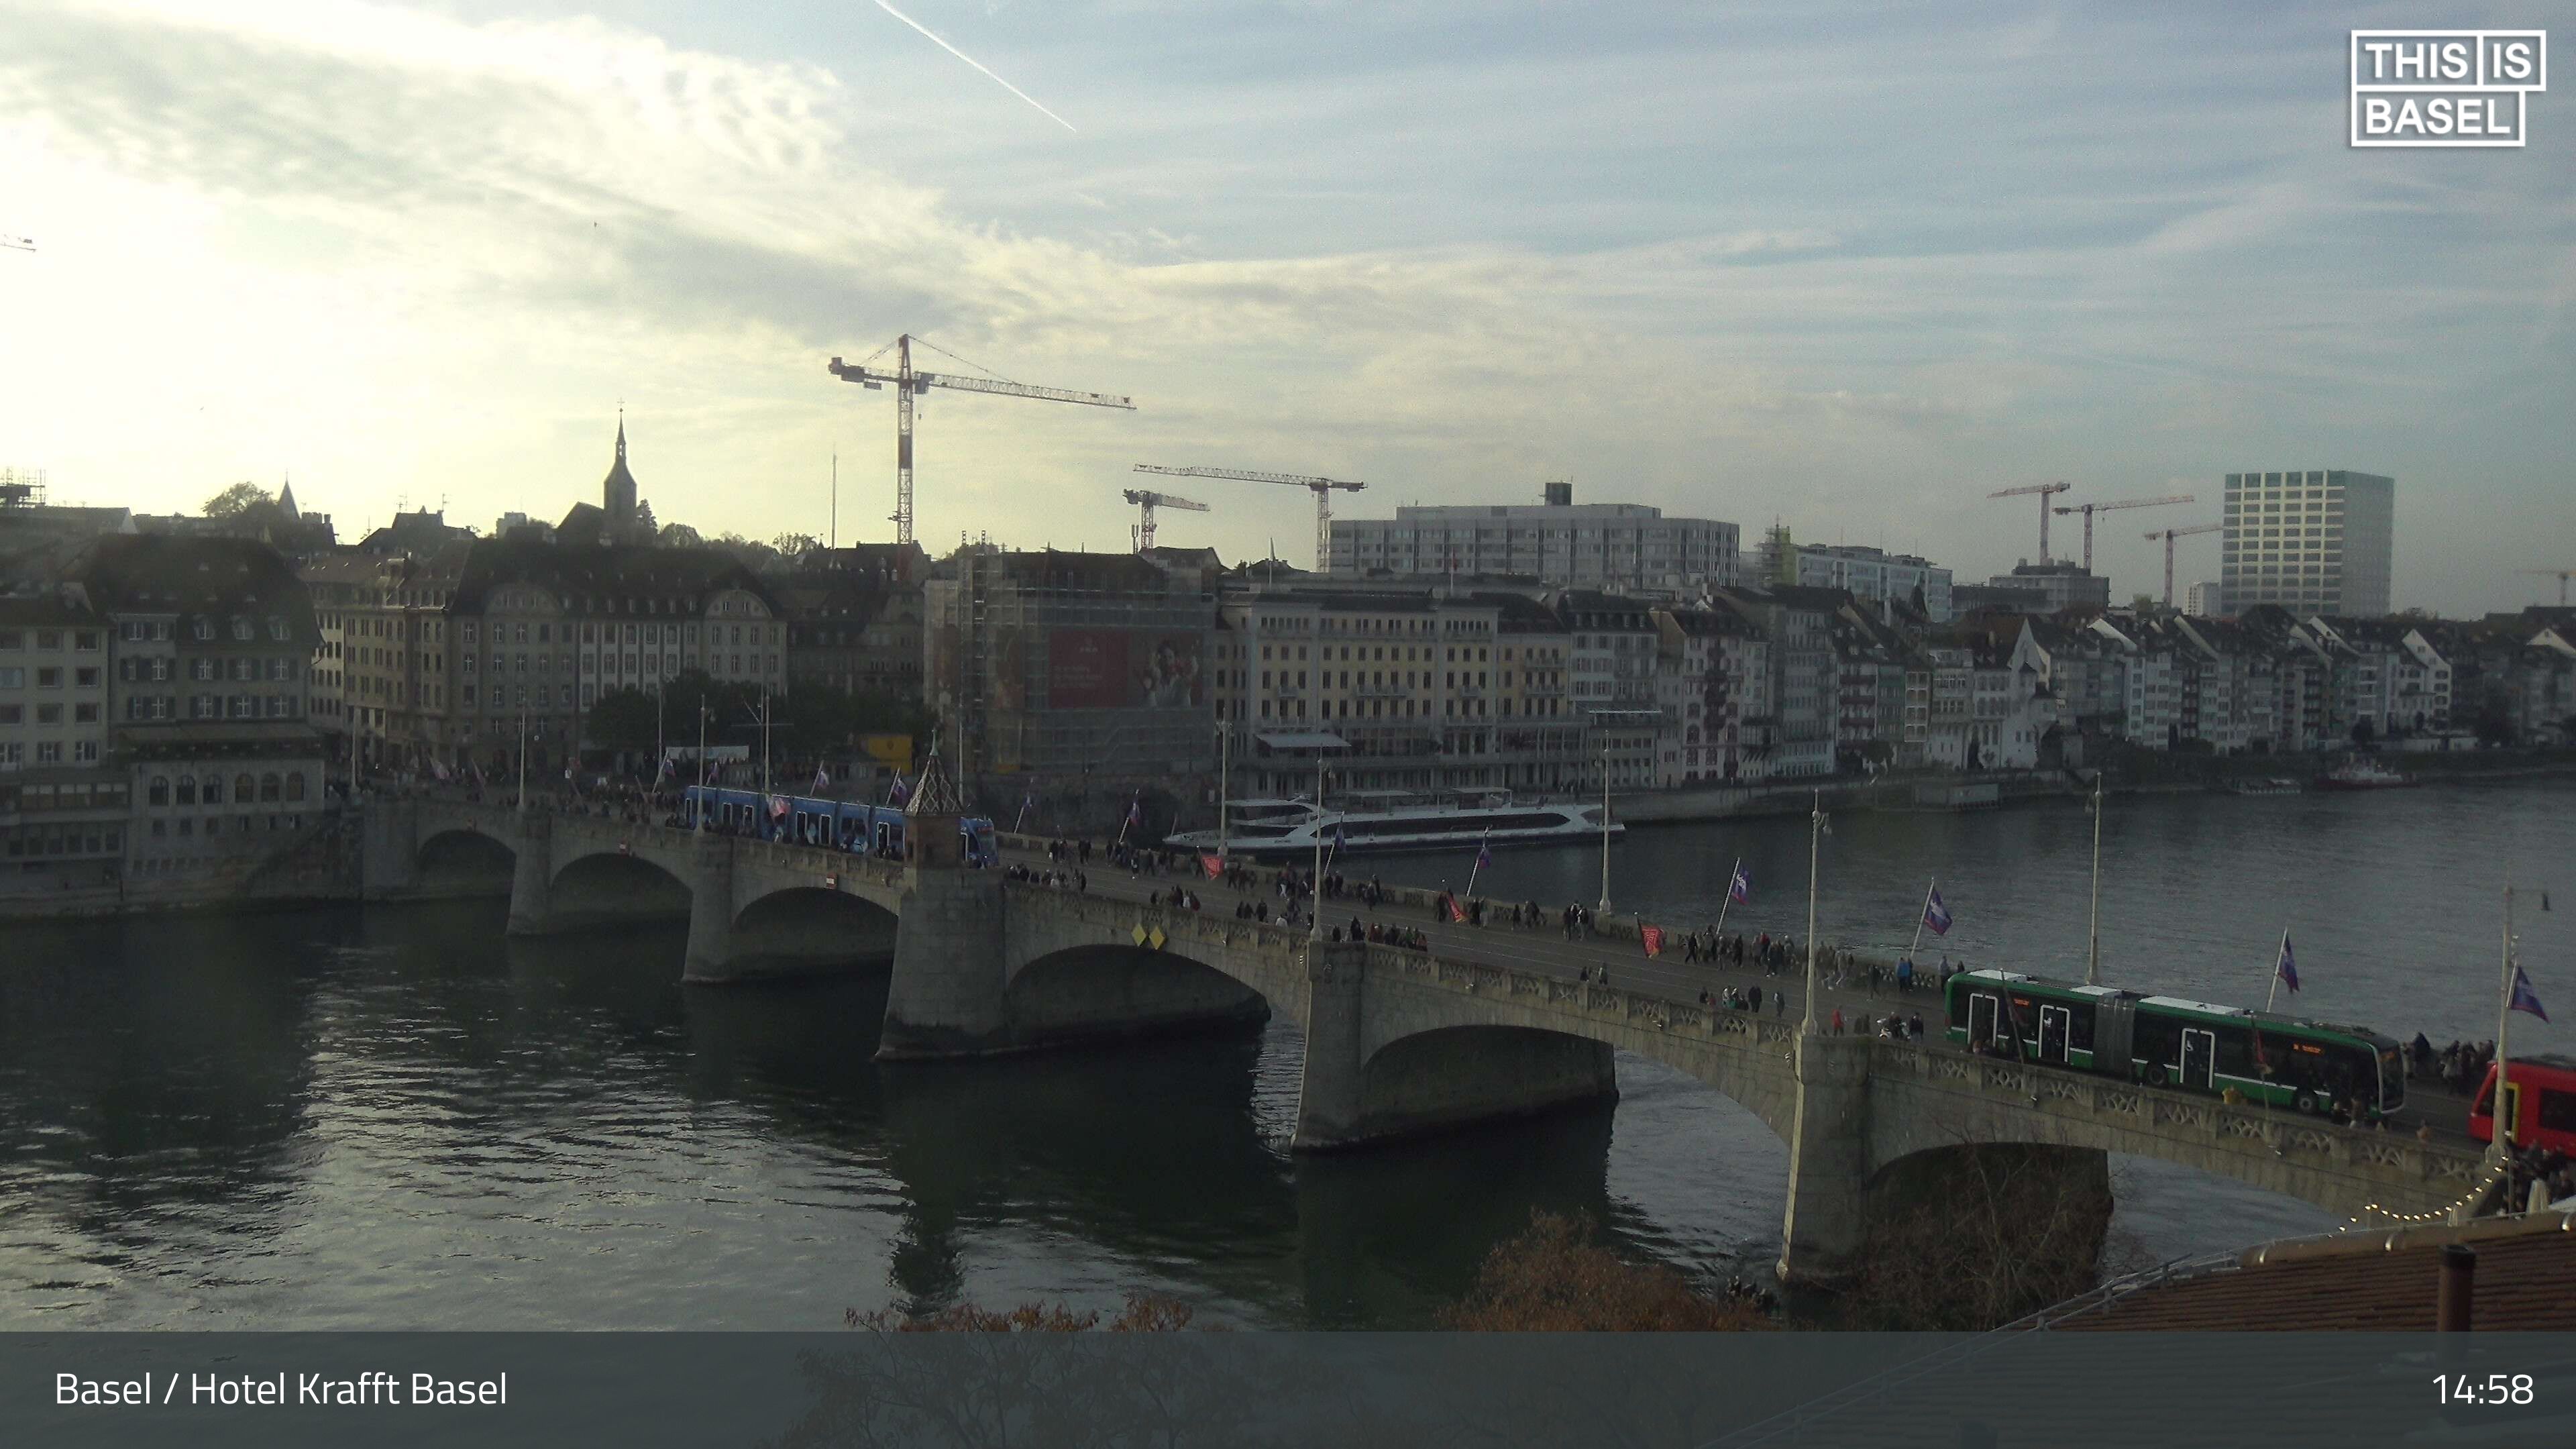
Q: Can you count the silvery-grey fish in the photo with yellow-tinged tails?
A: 0